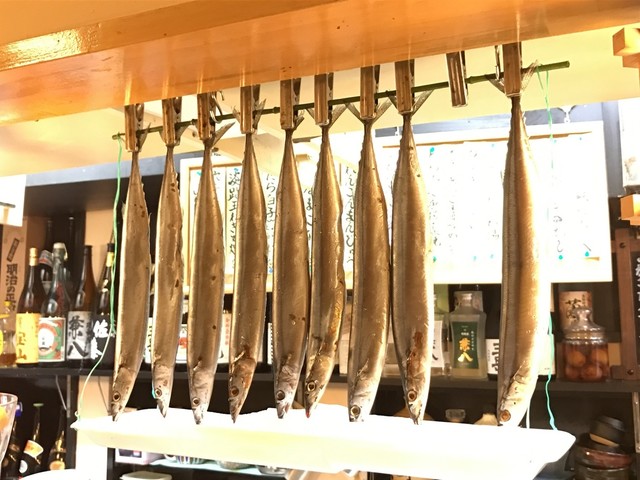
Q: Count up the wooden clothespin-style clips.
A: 10